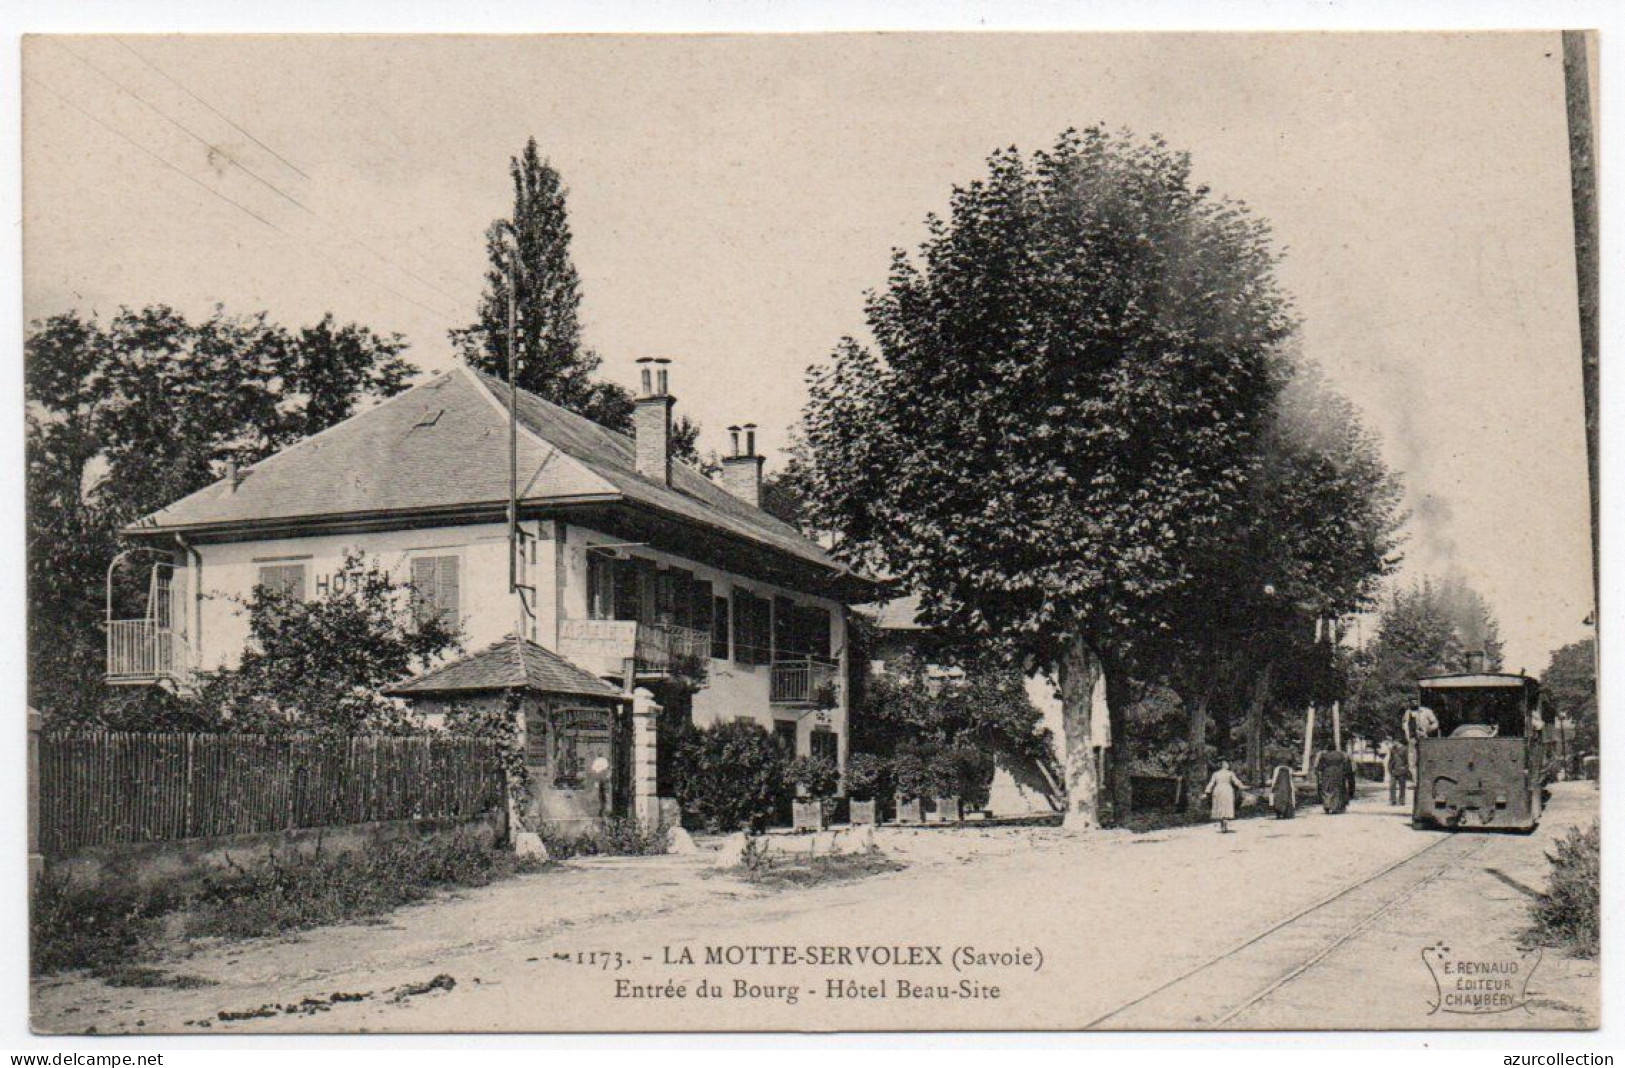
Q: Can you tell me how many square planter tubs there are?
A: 4